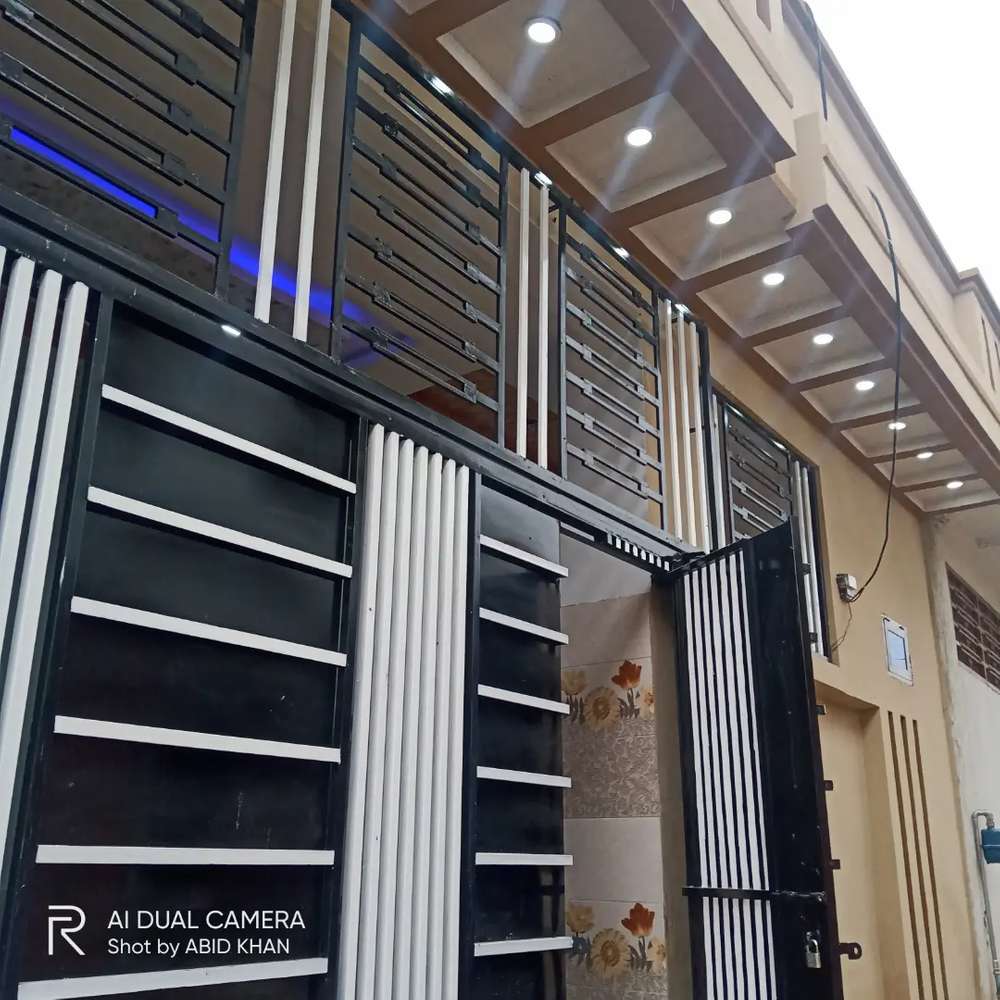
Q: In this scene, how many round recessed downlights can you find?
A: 9